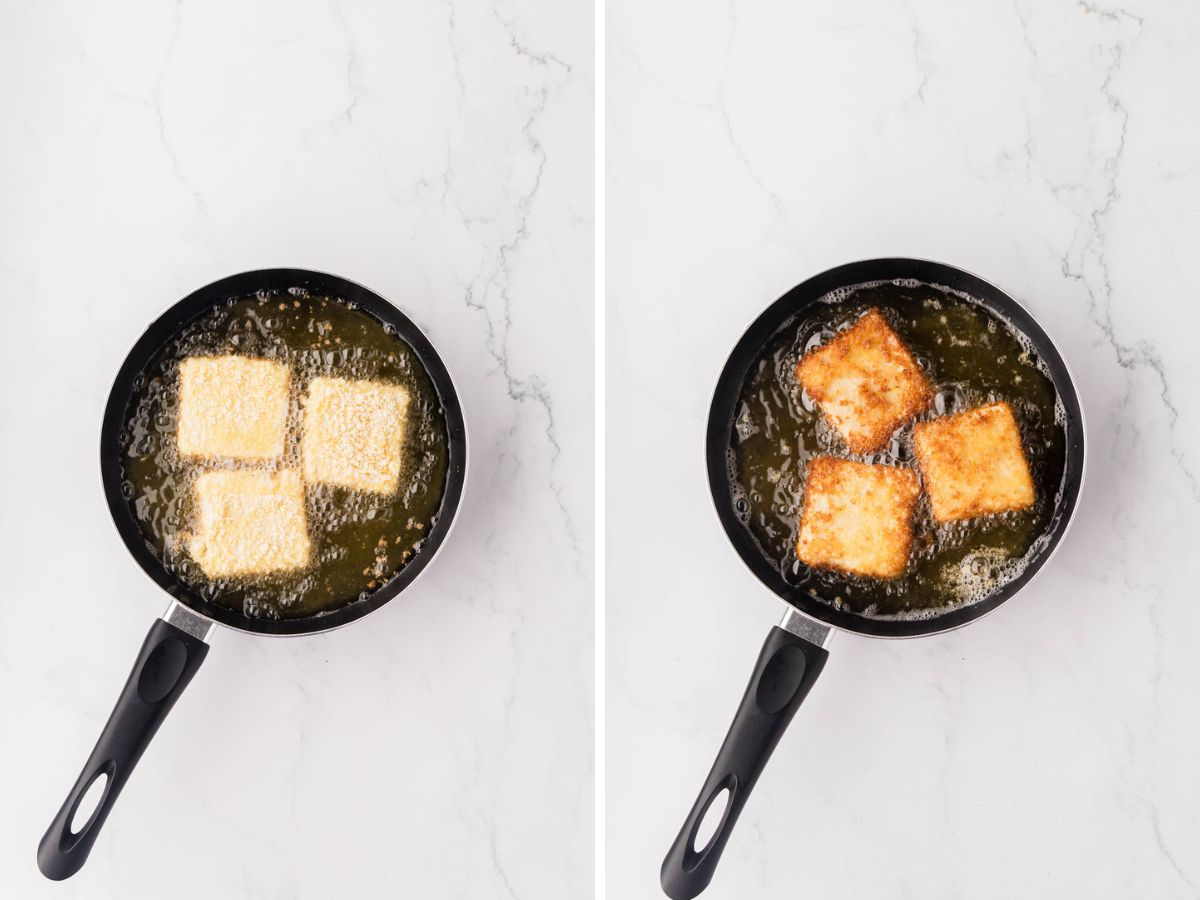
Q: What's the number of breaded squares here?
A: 6